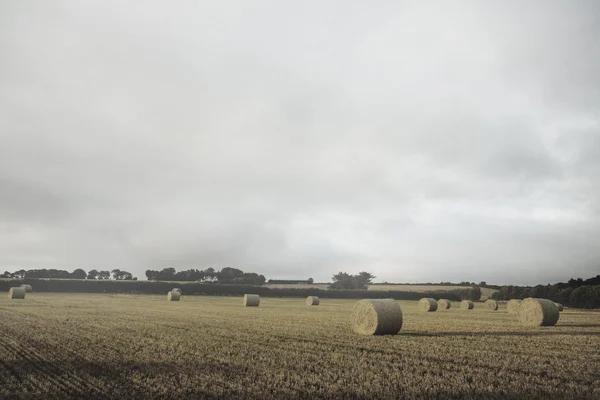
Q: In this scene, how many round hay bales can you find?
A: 14